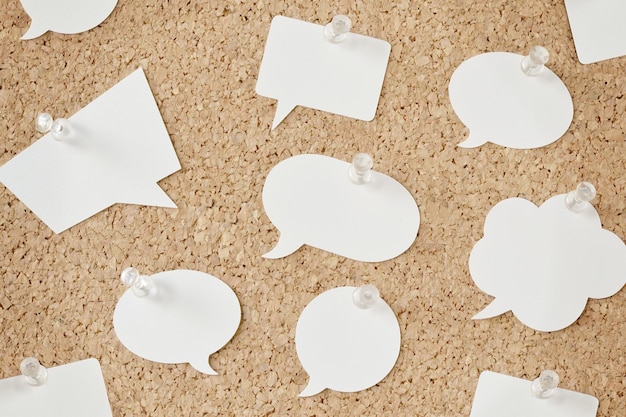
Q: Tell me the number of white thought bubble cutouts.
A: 11